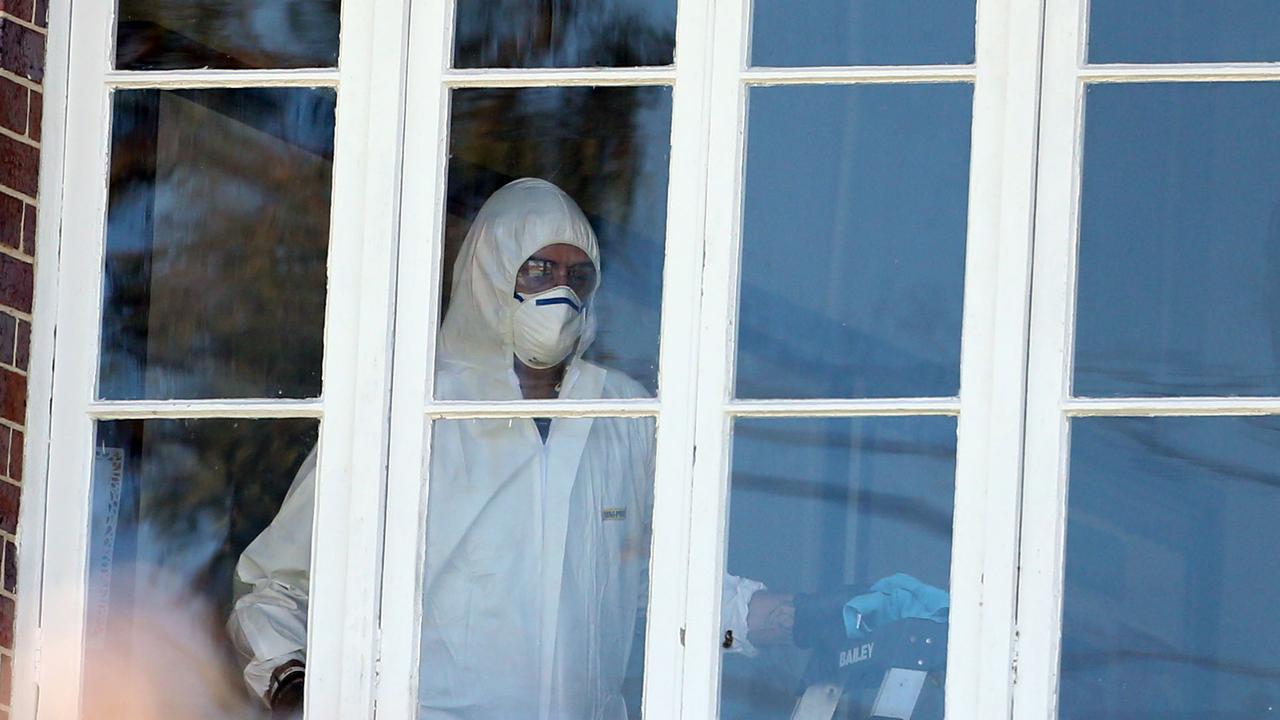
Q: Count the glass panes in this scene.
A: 12